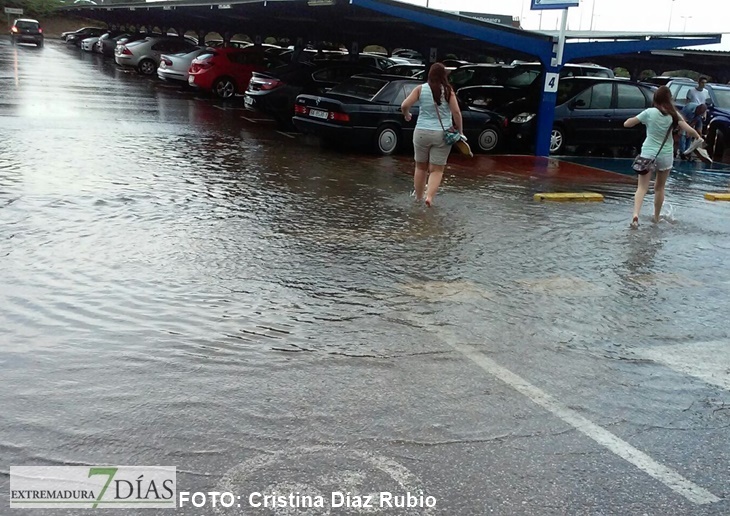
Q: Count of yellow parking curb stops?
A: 2